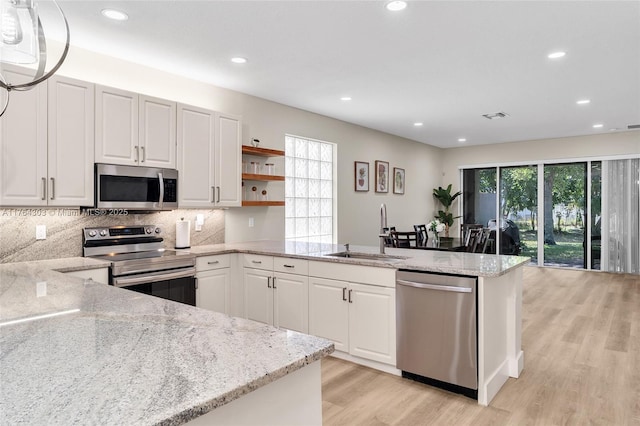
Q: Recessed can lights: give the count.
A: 9